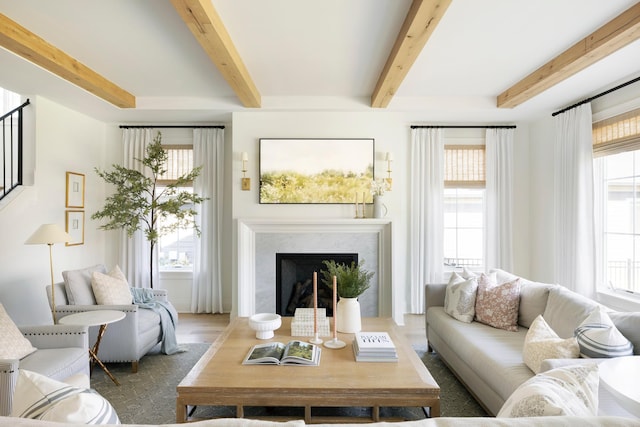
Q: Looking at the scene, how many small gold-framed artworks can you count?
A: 2